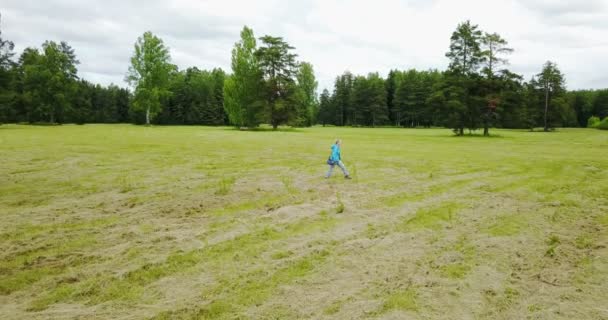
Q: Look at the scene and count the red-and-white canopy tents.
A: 0